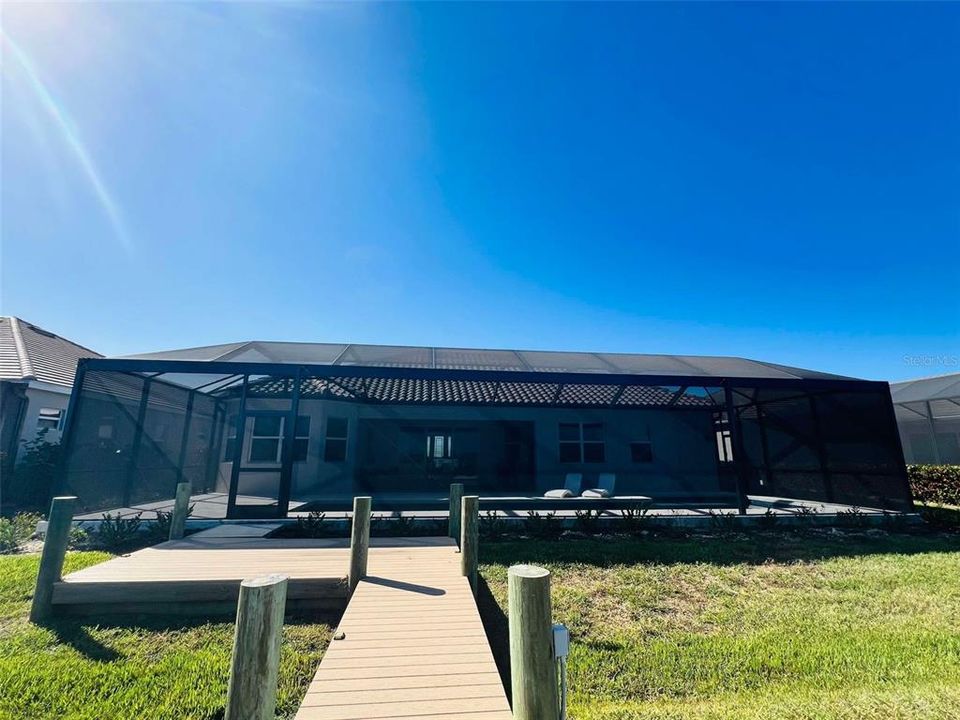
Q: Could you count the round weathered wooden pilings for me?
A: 7